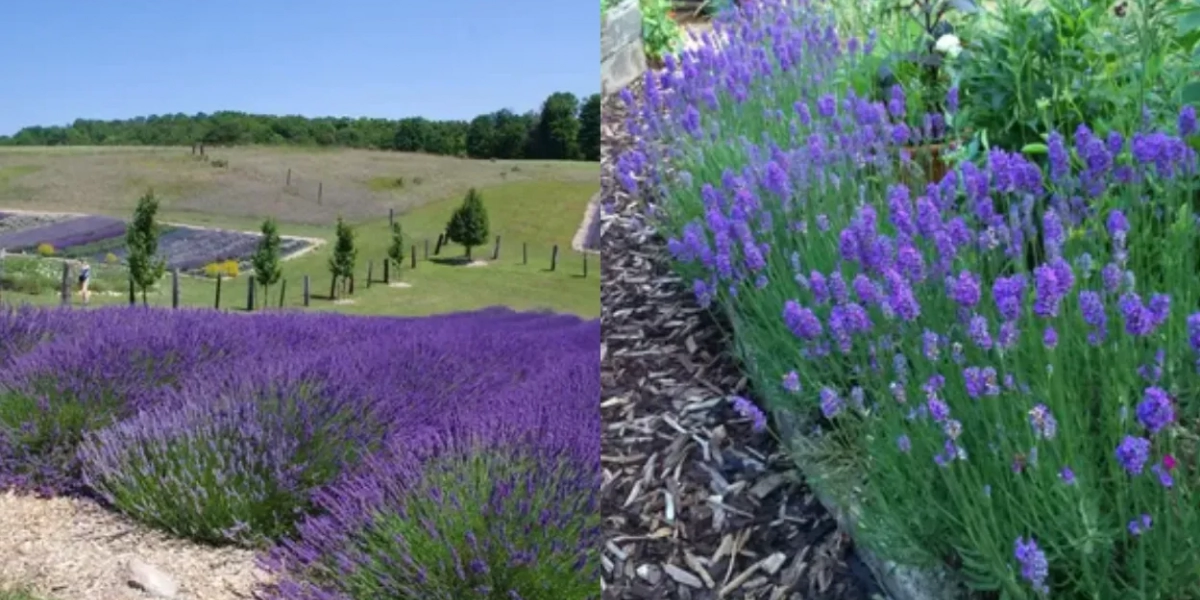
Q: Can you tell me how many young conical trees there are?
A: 5